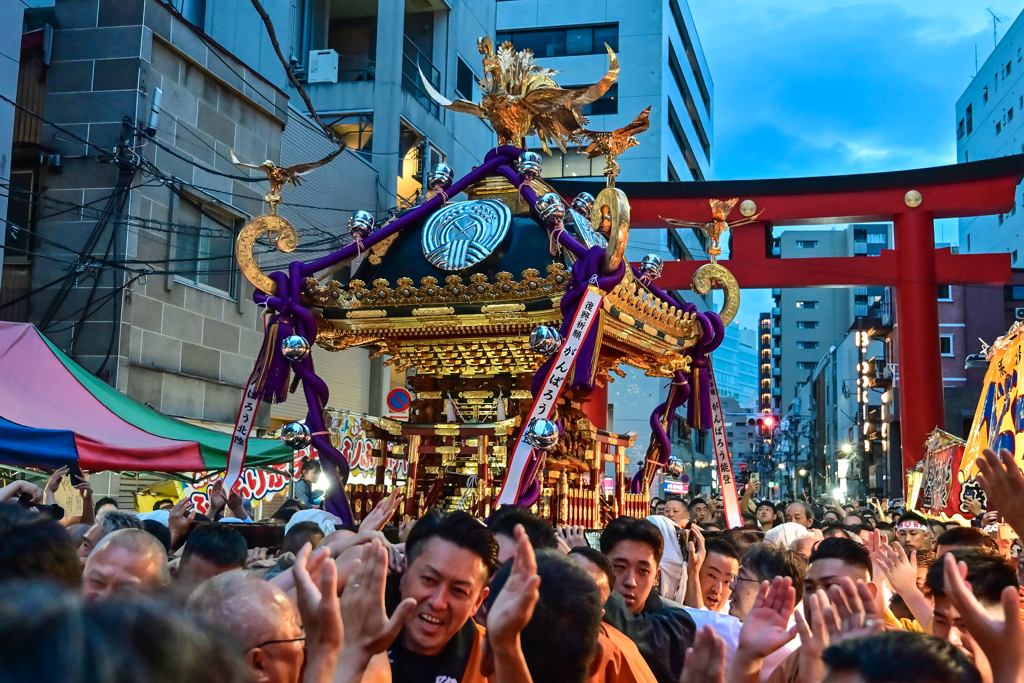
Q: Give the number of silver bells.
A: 11